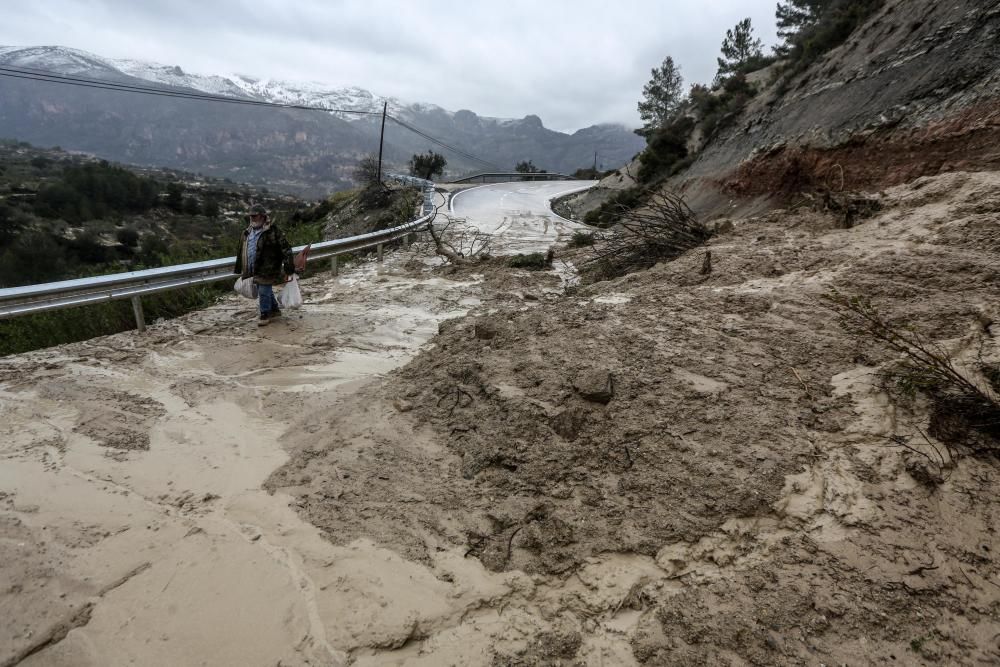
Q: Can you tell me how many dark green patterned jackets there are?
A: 1